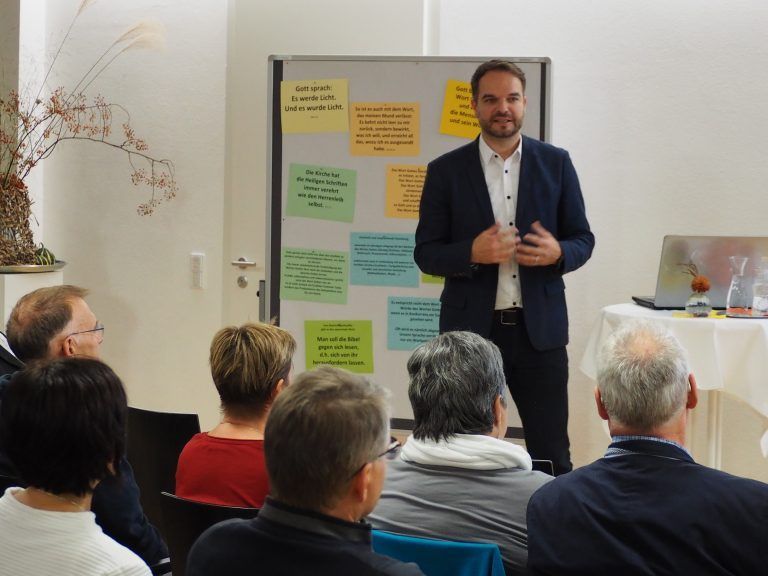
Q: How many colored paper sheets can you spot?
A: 10